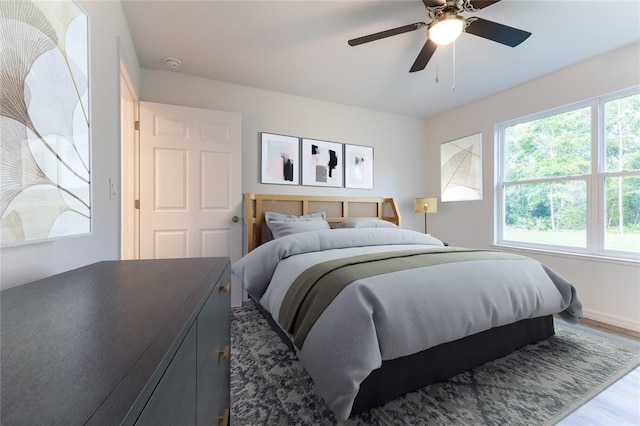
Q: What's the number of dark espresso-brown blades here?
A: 5